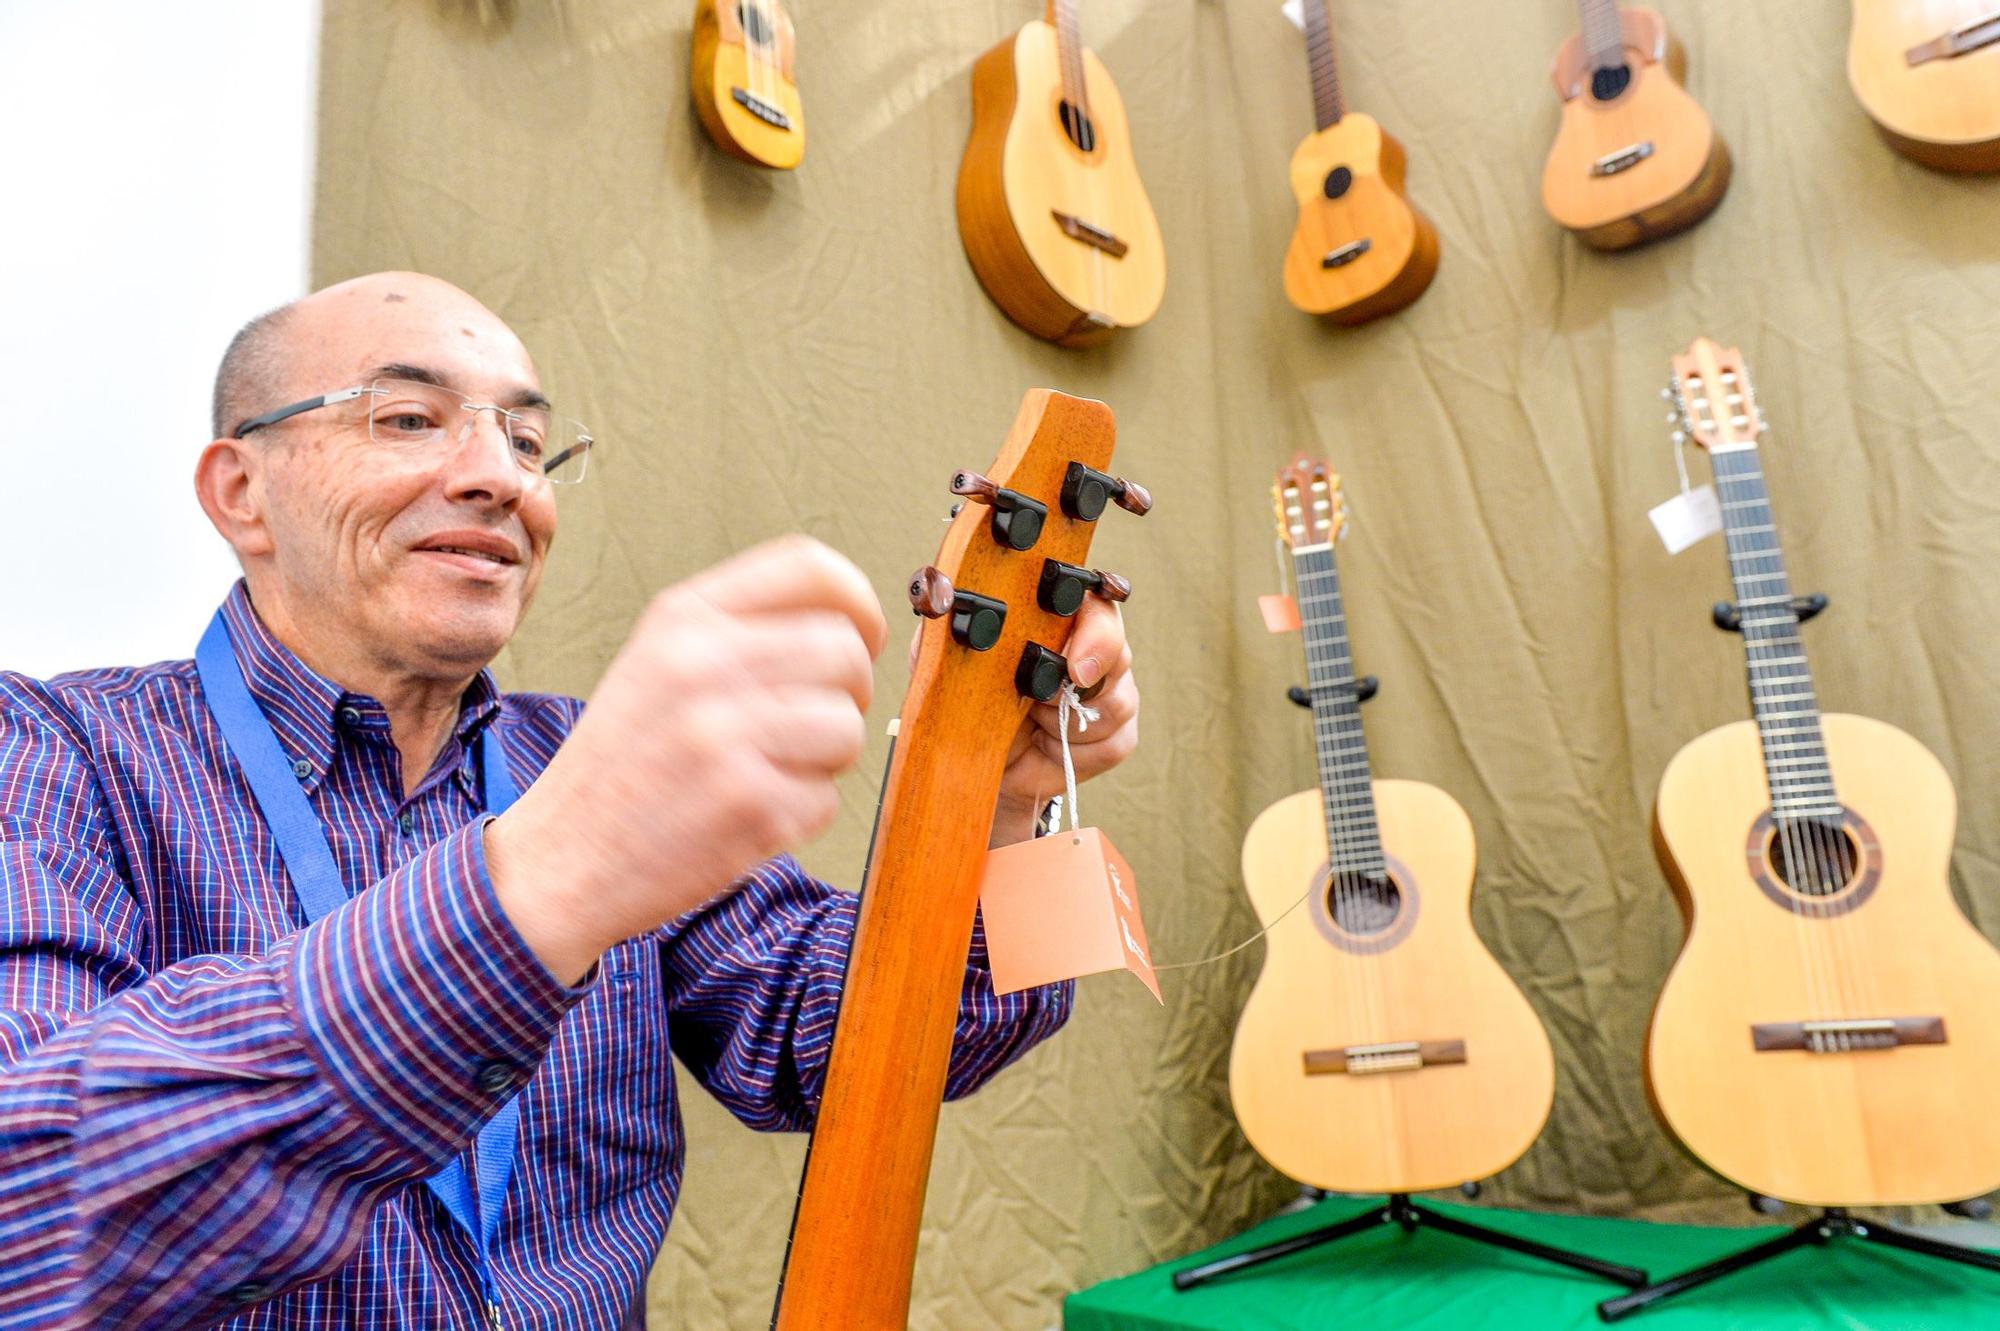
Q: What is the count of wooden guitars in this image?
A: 8